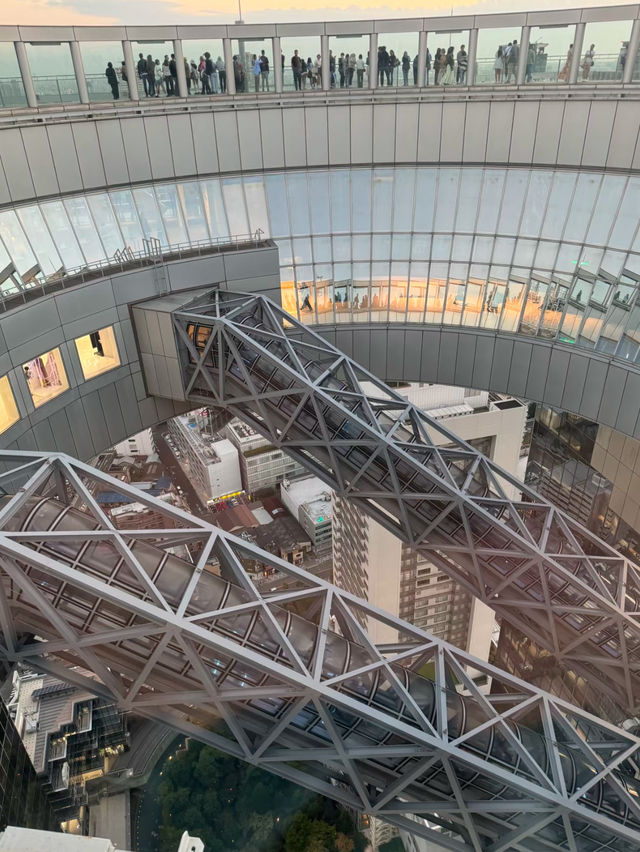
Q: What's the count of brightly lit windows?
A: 3